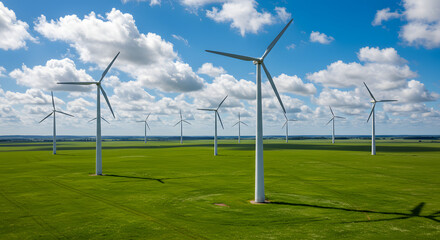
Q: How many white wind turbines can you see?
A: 11